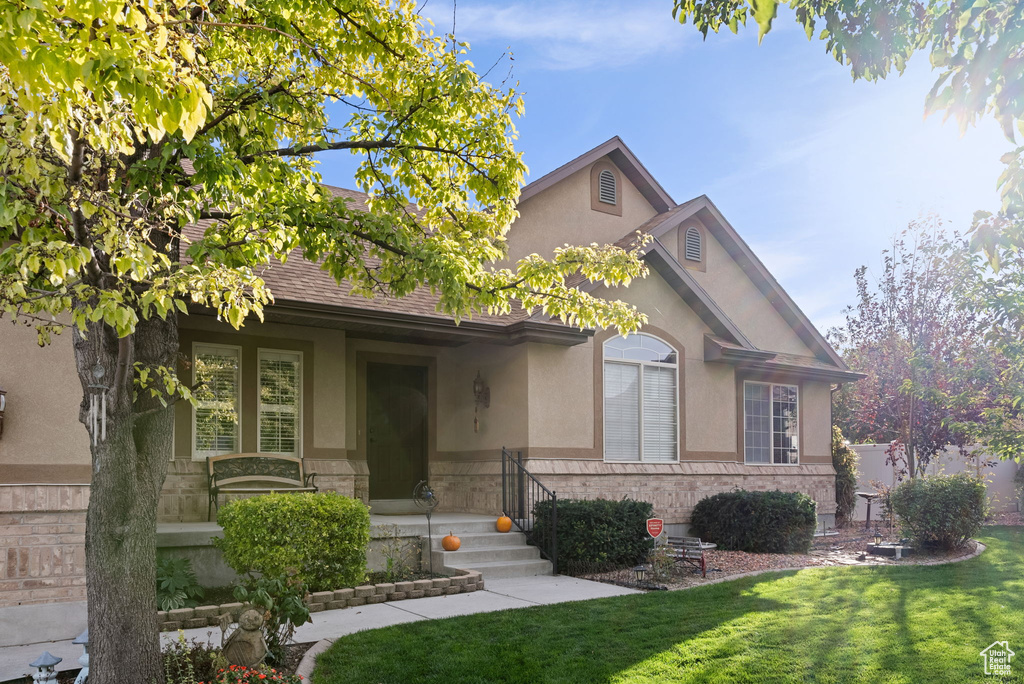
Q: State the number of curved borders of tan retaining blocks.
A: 1